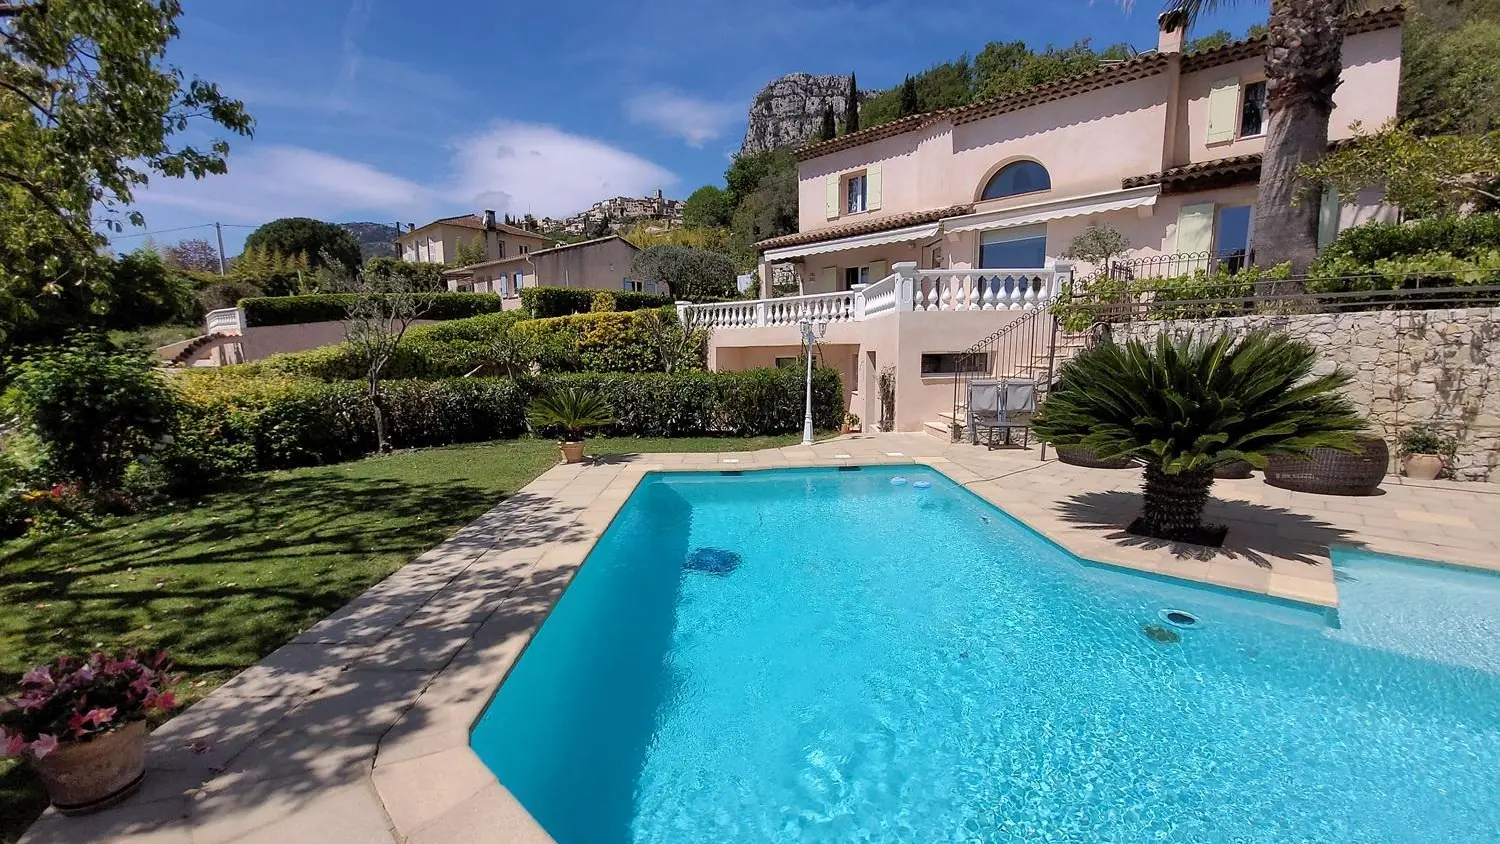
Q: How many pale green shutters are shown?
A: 7